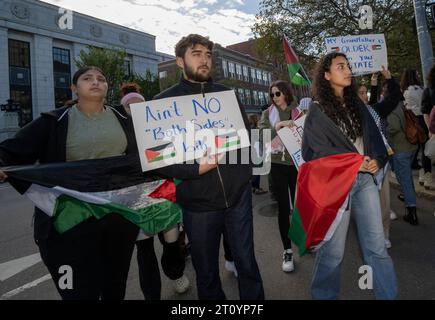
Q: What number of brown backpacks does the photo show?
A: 1